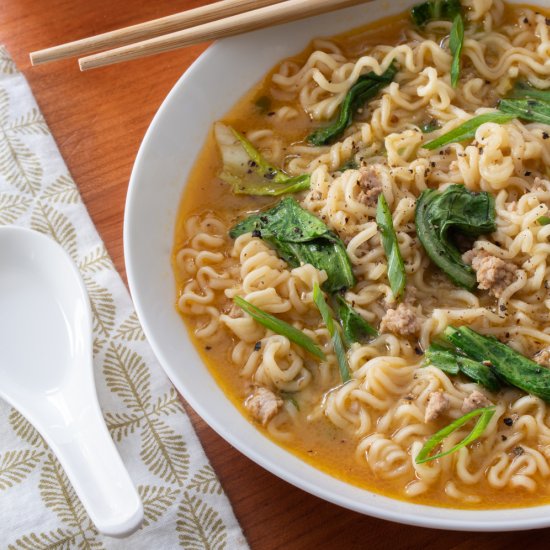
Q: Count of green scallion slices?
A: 6